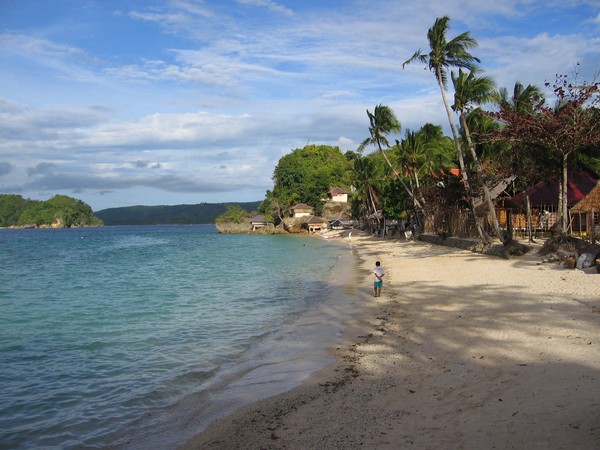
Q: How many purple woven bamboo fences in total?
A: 0